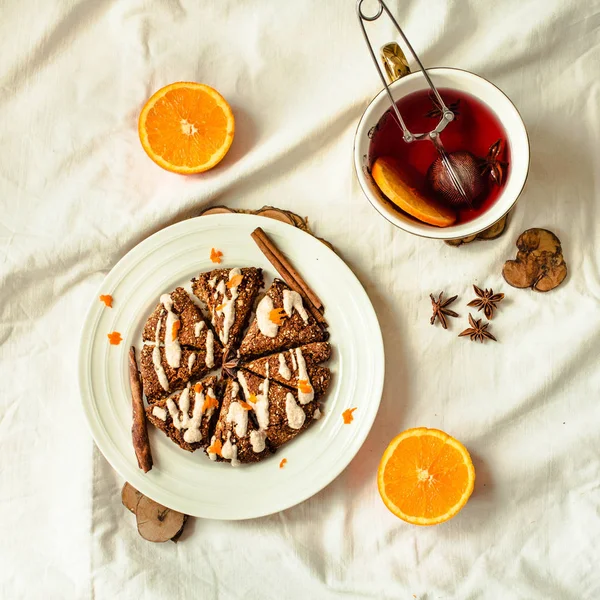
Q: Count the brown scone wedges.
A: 8